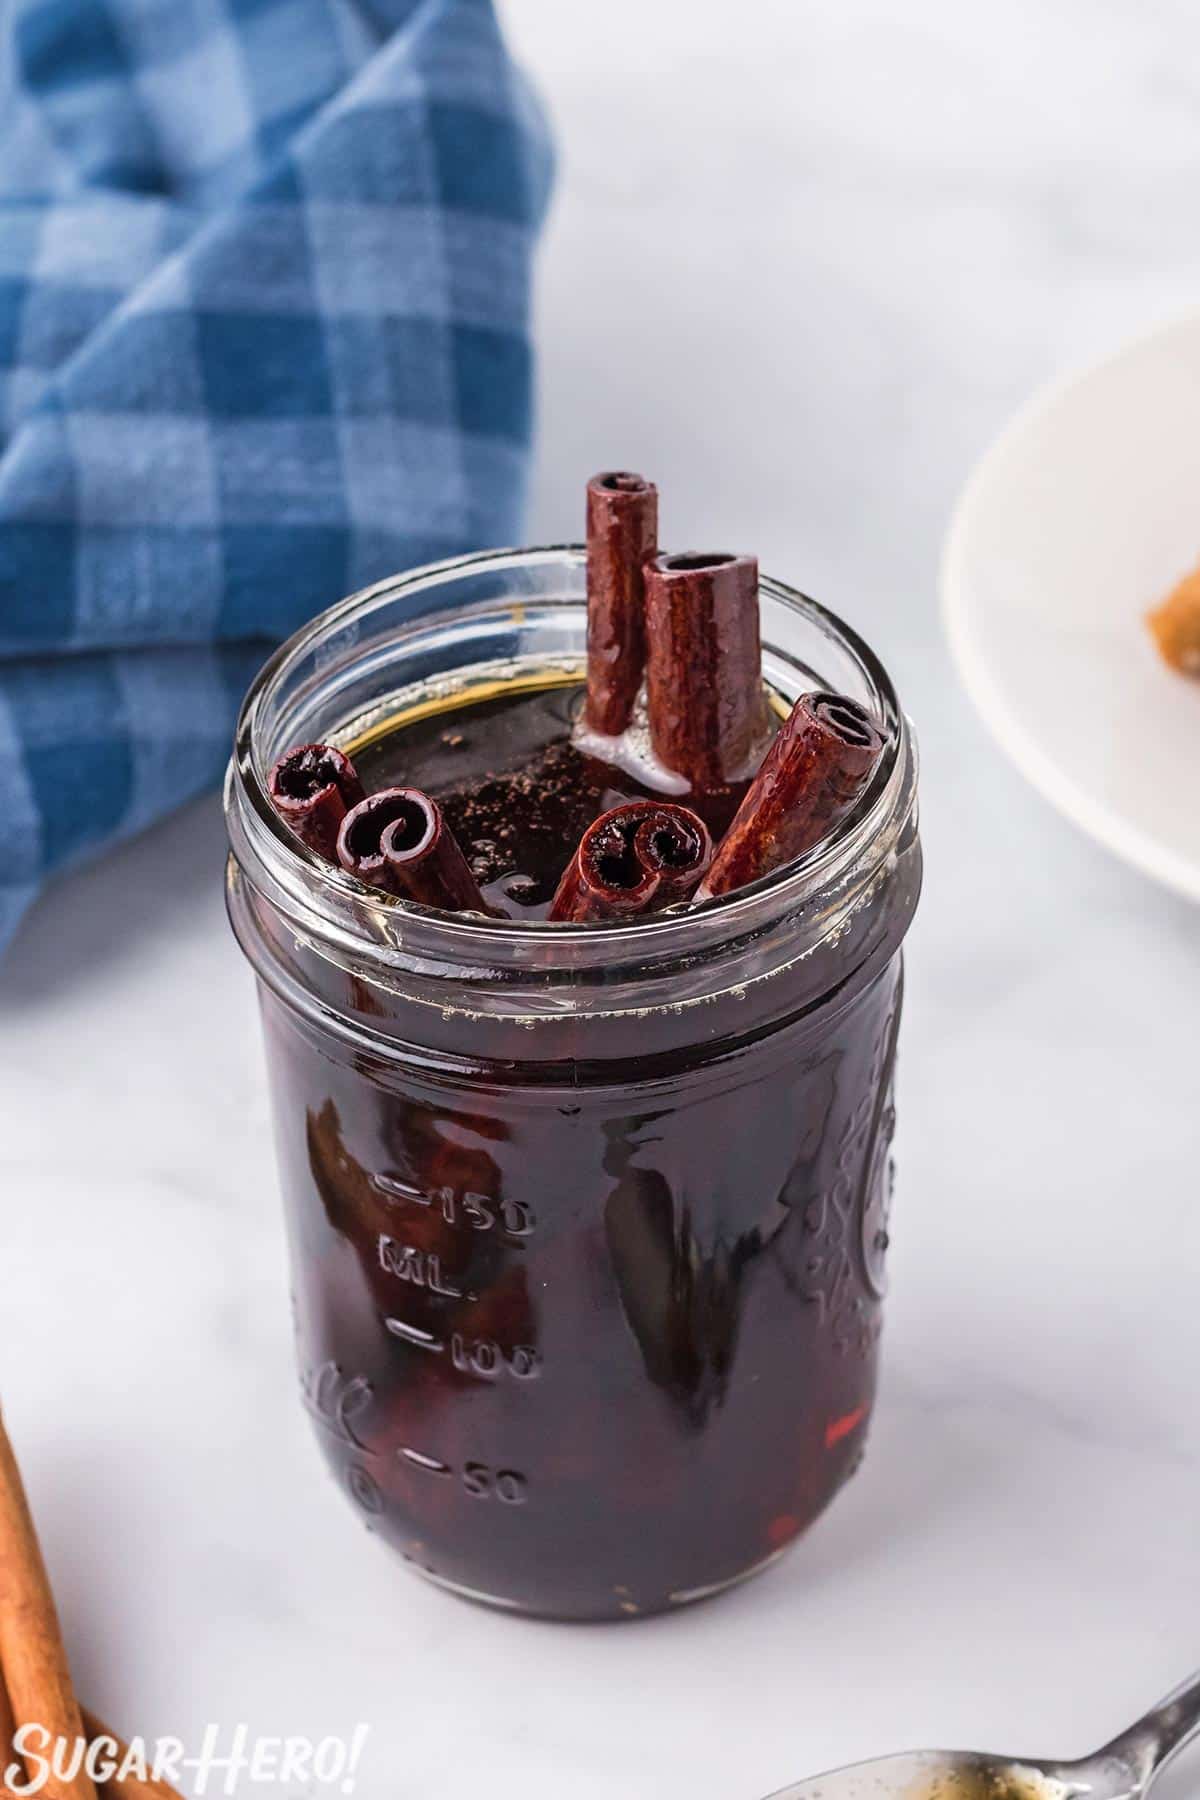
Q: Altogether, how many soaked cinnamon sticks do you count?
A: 6